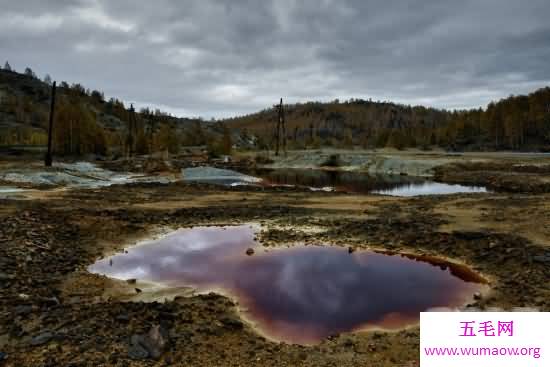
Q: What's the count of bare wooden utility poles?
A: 3